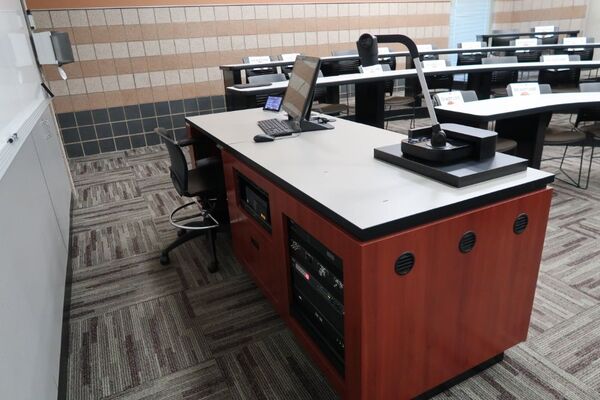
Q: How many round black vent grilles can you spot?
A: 3